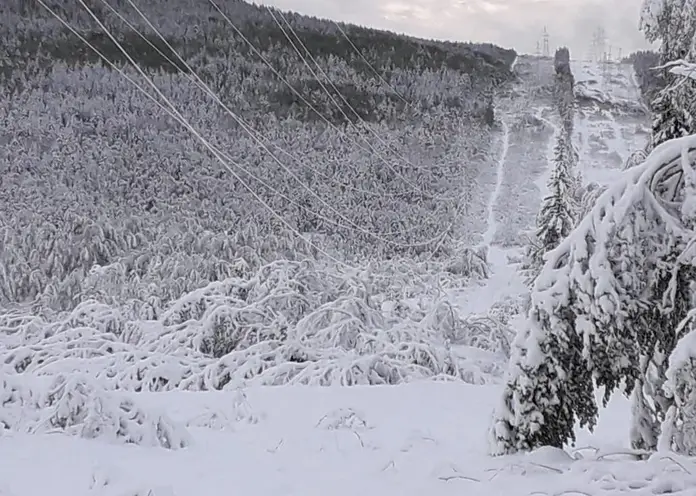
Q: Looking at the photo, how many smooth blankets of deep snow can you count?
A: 1